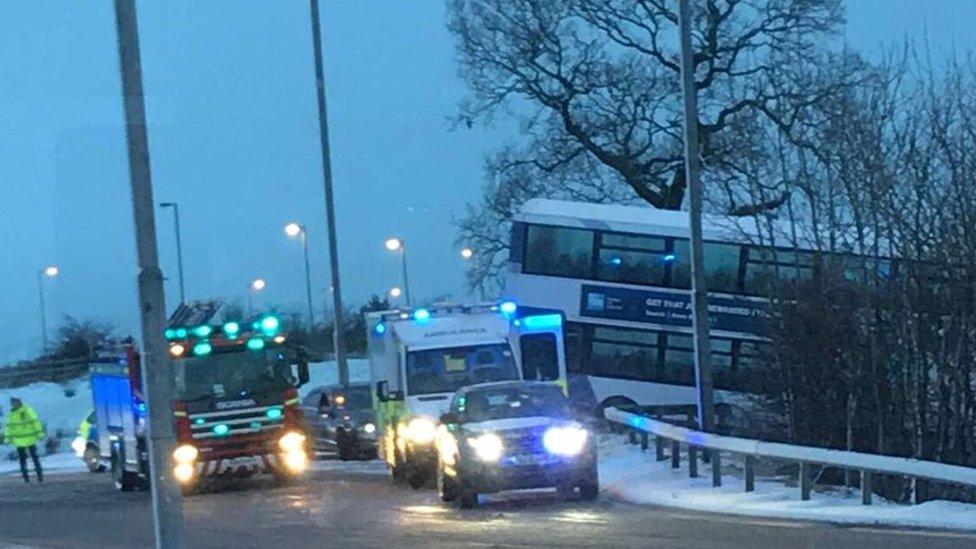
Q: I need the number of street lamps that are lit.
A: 6